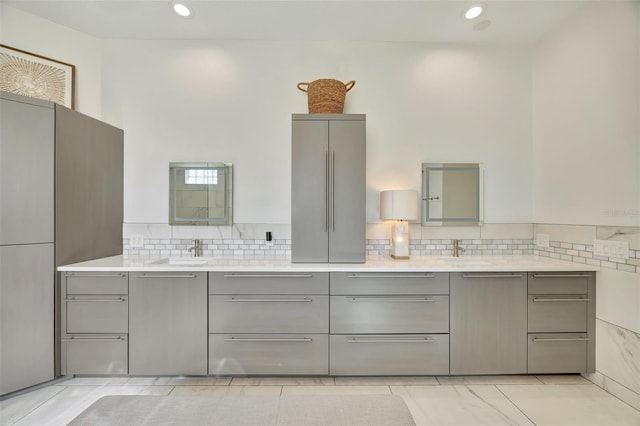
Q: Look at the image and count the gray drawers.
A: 12